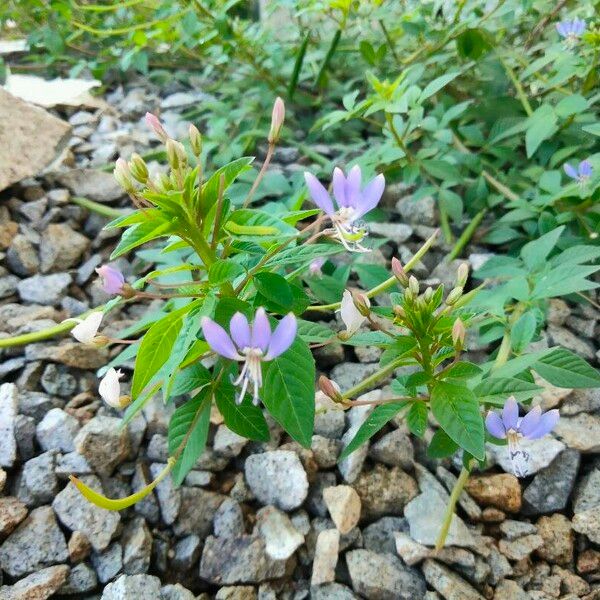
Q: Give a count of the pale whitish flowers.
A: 3